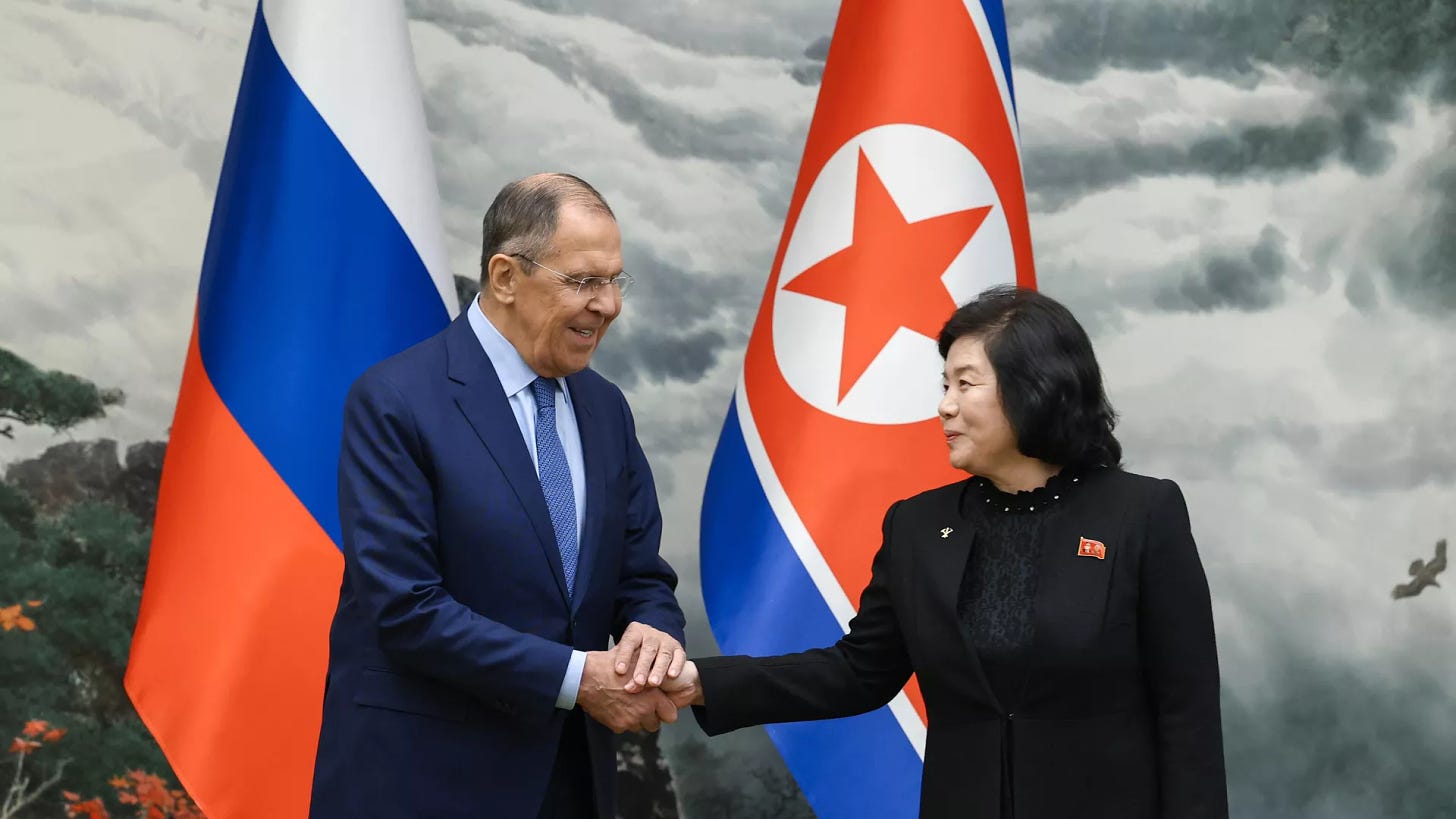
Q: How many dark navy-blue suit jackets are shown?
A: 1